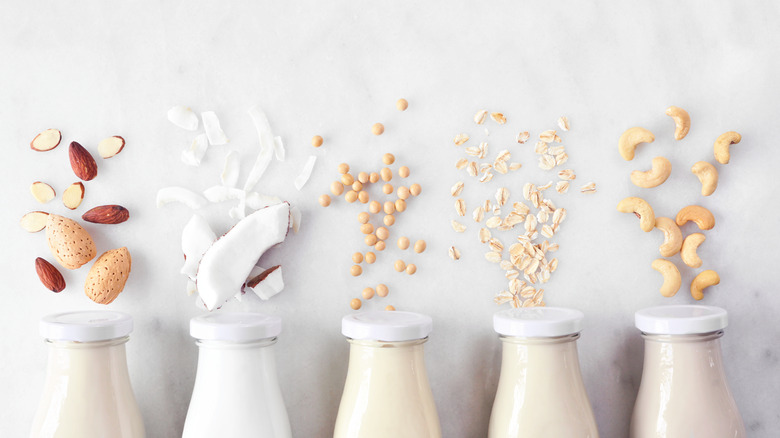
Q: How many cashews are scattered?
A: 11